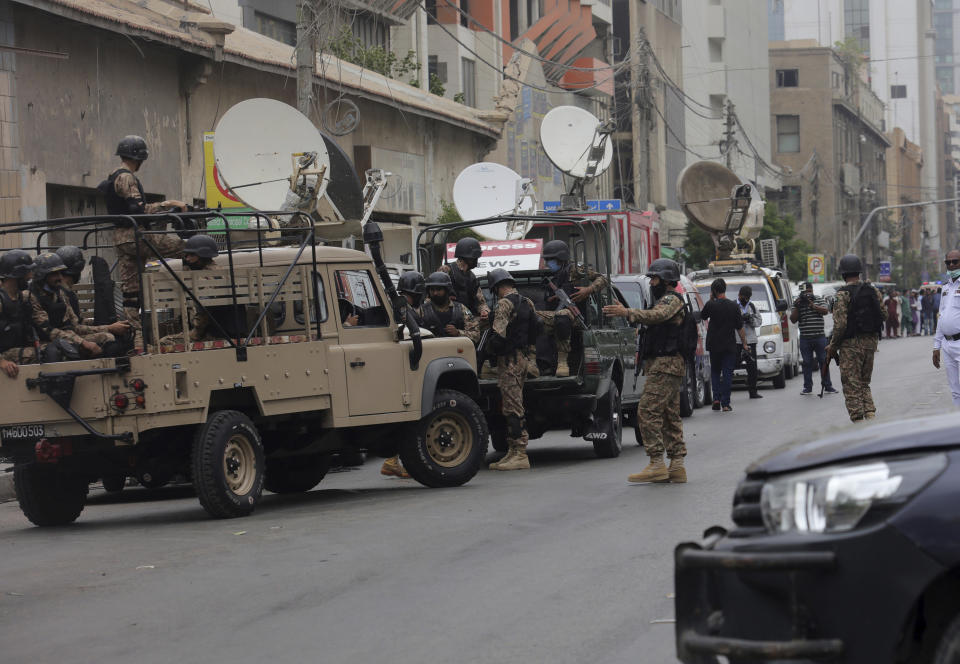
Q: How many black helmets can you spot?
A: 12